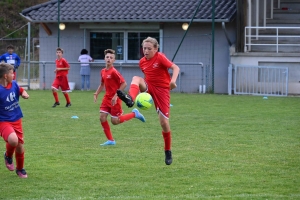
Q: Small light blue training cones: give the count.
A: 3